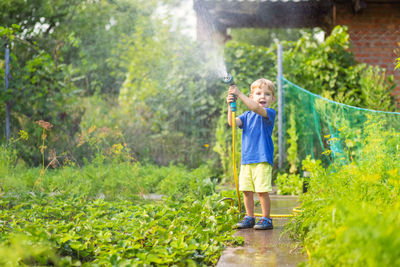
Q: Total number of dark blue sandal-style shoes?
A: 2